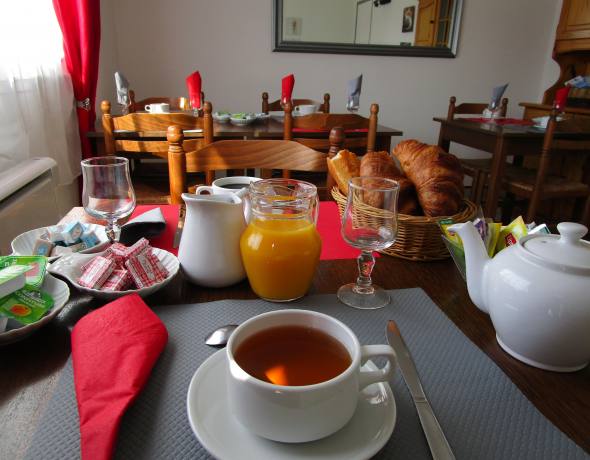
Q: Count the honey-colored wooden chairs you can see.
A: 7